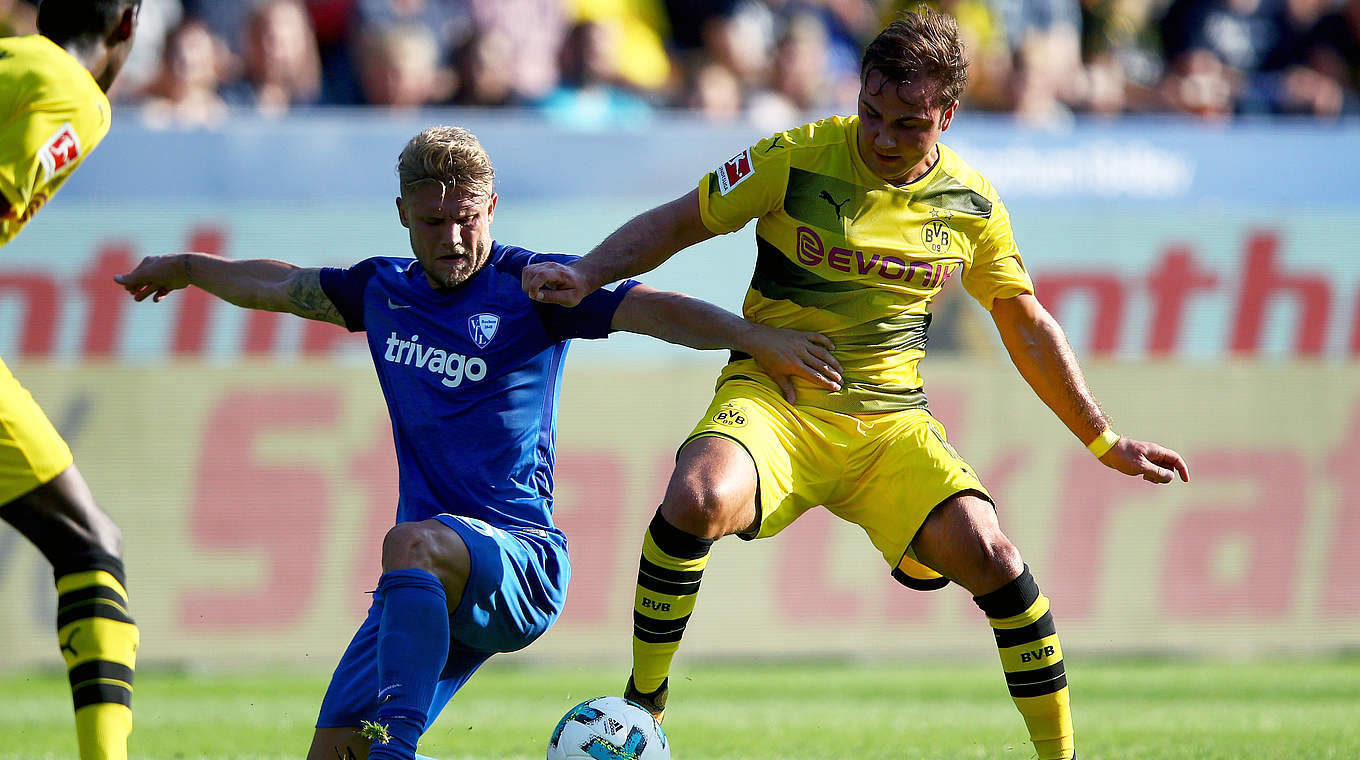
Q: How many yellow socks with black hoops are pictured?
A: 3